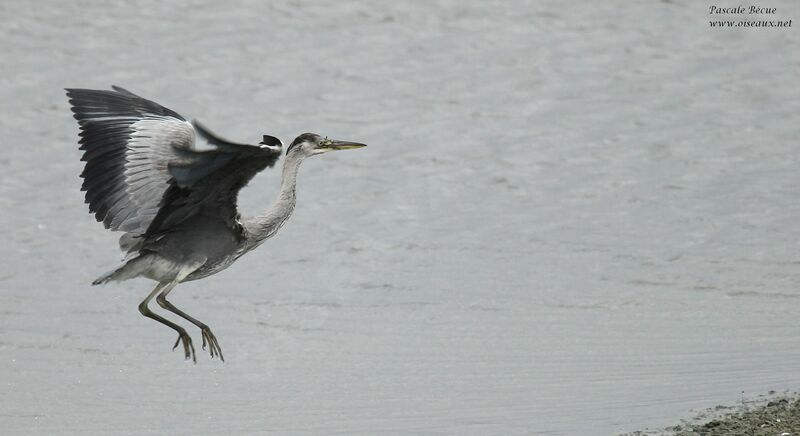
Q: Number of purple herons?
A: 0